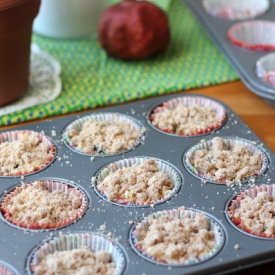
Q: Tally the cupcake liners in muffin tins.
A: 13